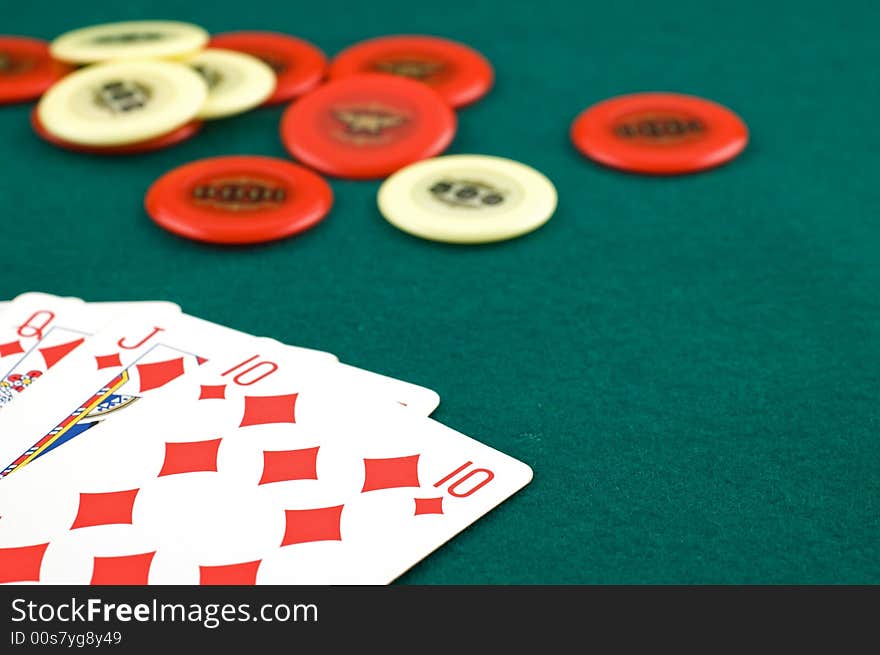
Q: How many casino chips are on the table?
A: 11